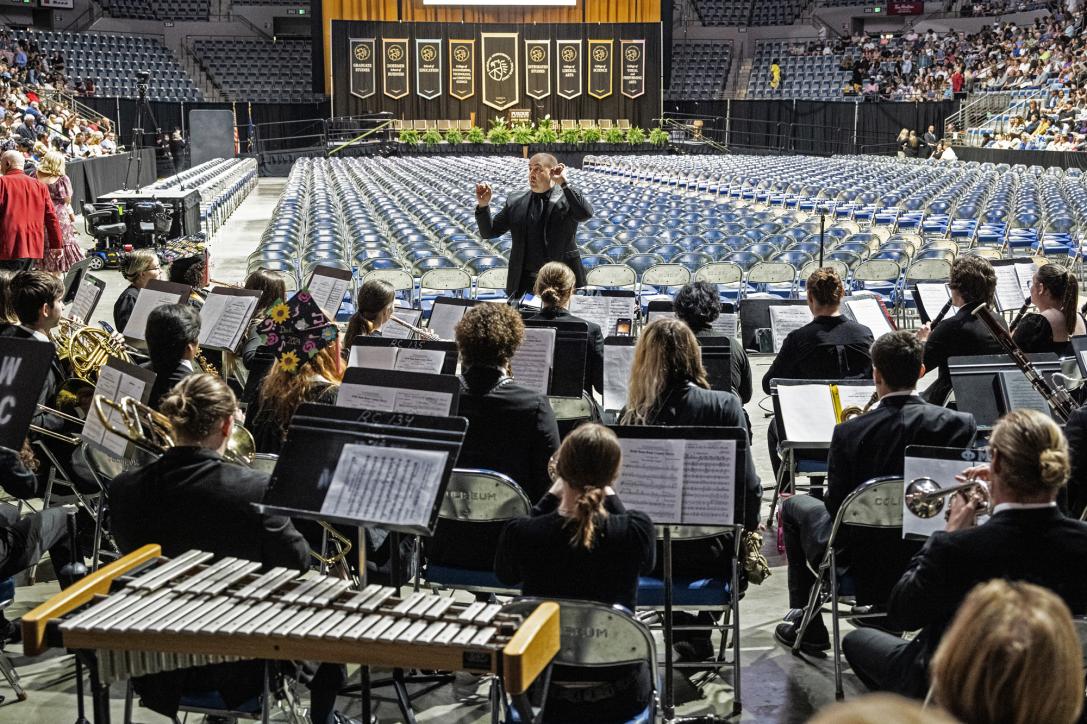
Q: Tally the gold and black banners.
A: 9